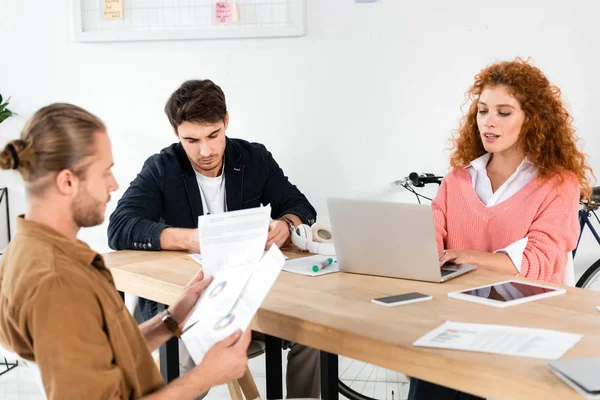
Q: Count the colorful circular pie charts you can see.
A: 2